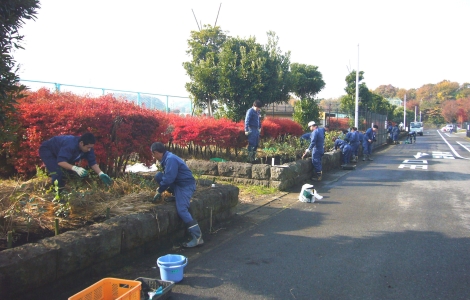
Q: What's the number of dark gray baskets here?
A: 1